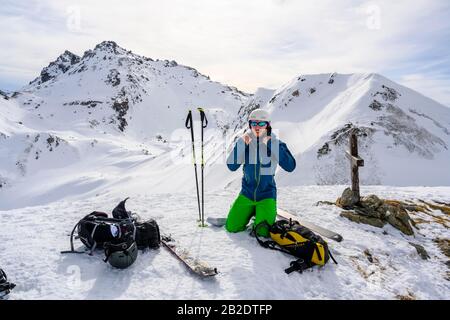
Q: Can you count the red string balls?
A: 0